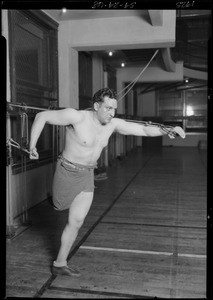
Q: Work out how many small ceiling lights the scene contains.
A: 4